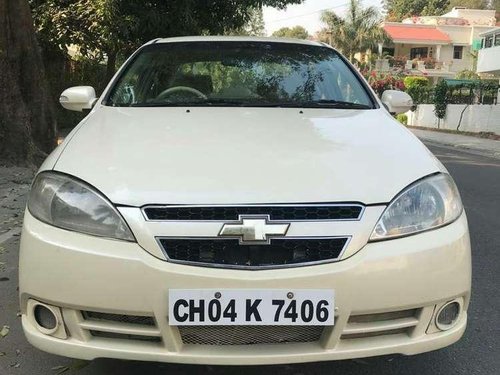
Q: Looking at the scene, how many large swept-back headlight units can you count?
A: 2